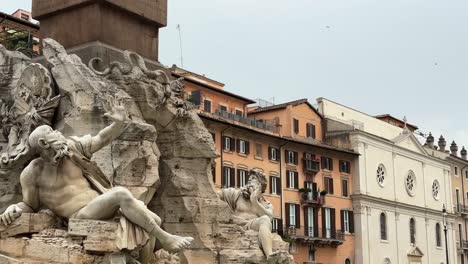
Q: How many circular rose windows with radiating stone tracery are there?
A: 3